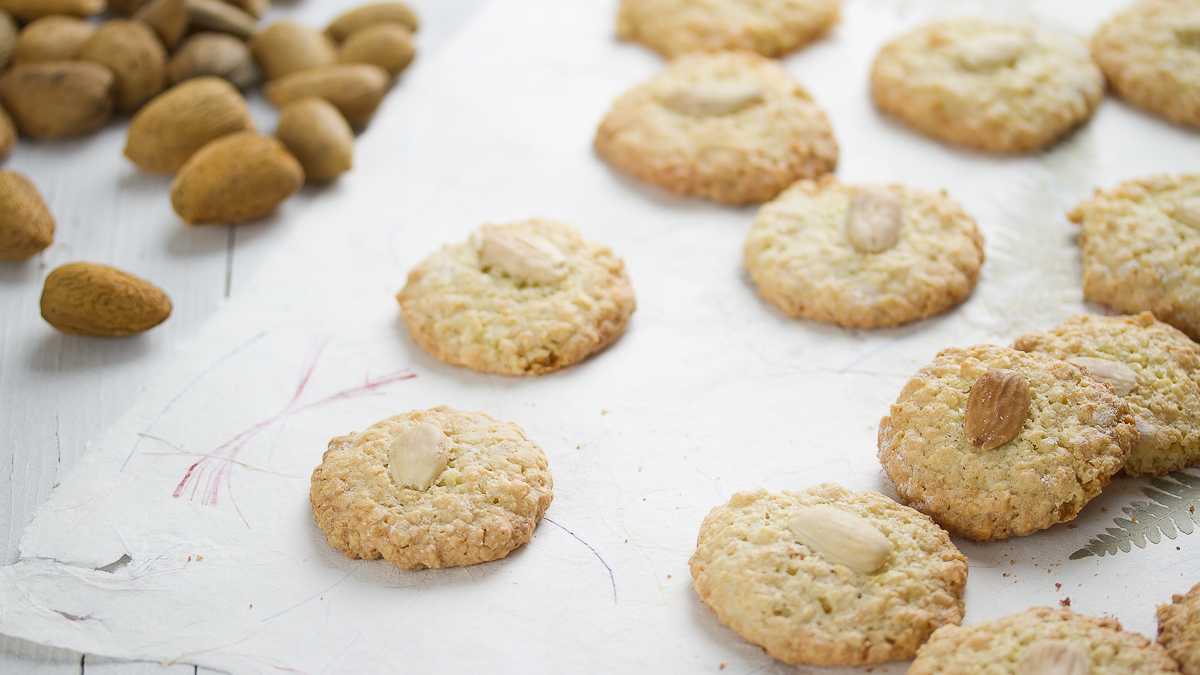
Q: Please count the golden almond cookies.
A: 13